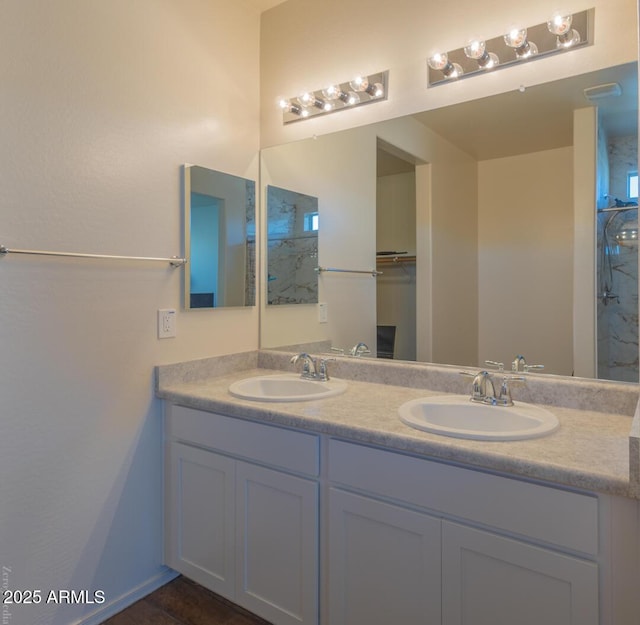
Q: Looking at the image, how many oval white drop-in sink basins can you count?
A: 2